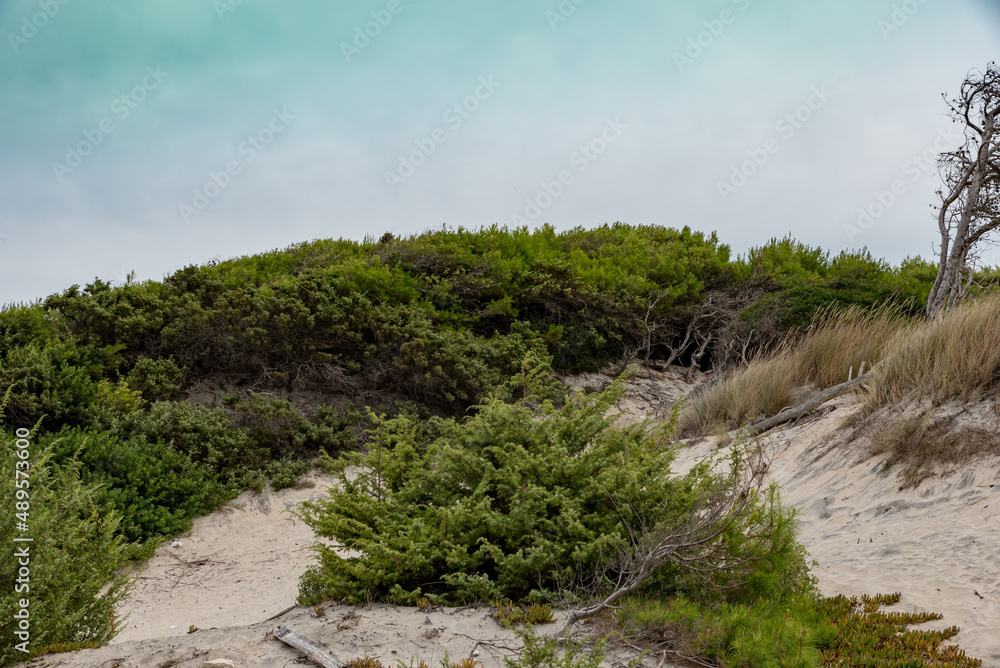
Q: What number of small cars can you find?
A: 0